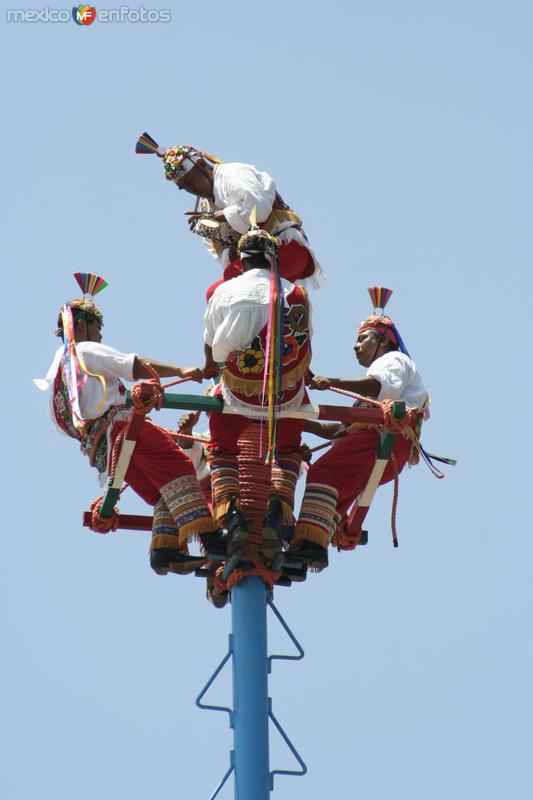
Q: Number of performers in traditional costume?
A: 5